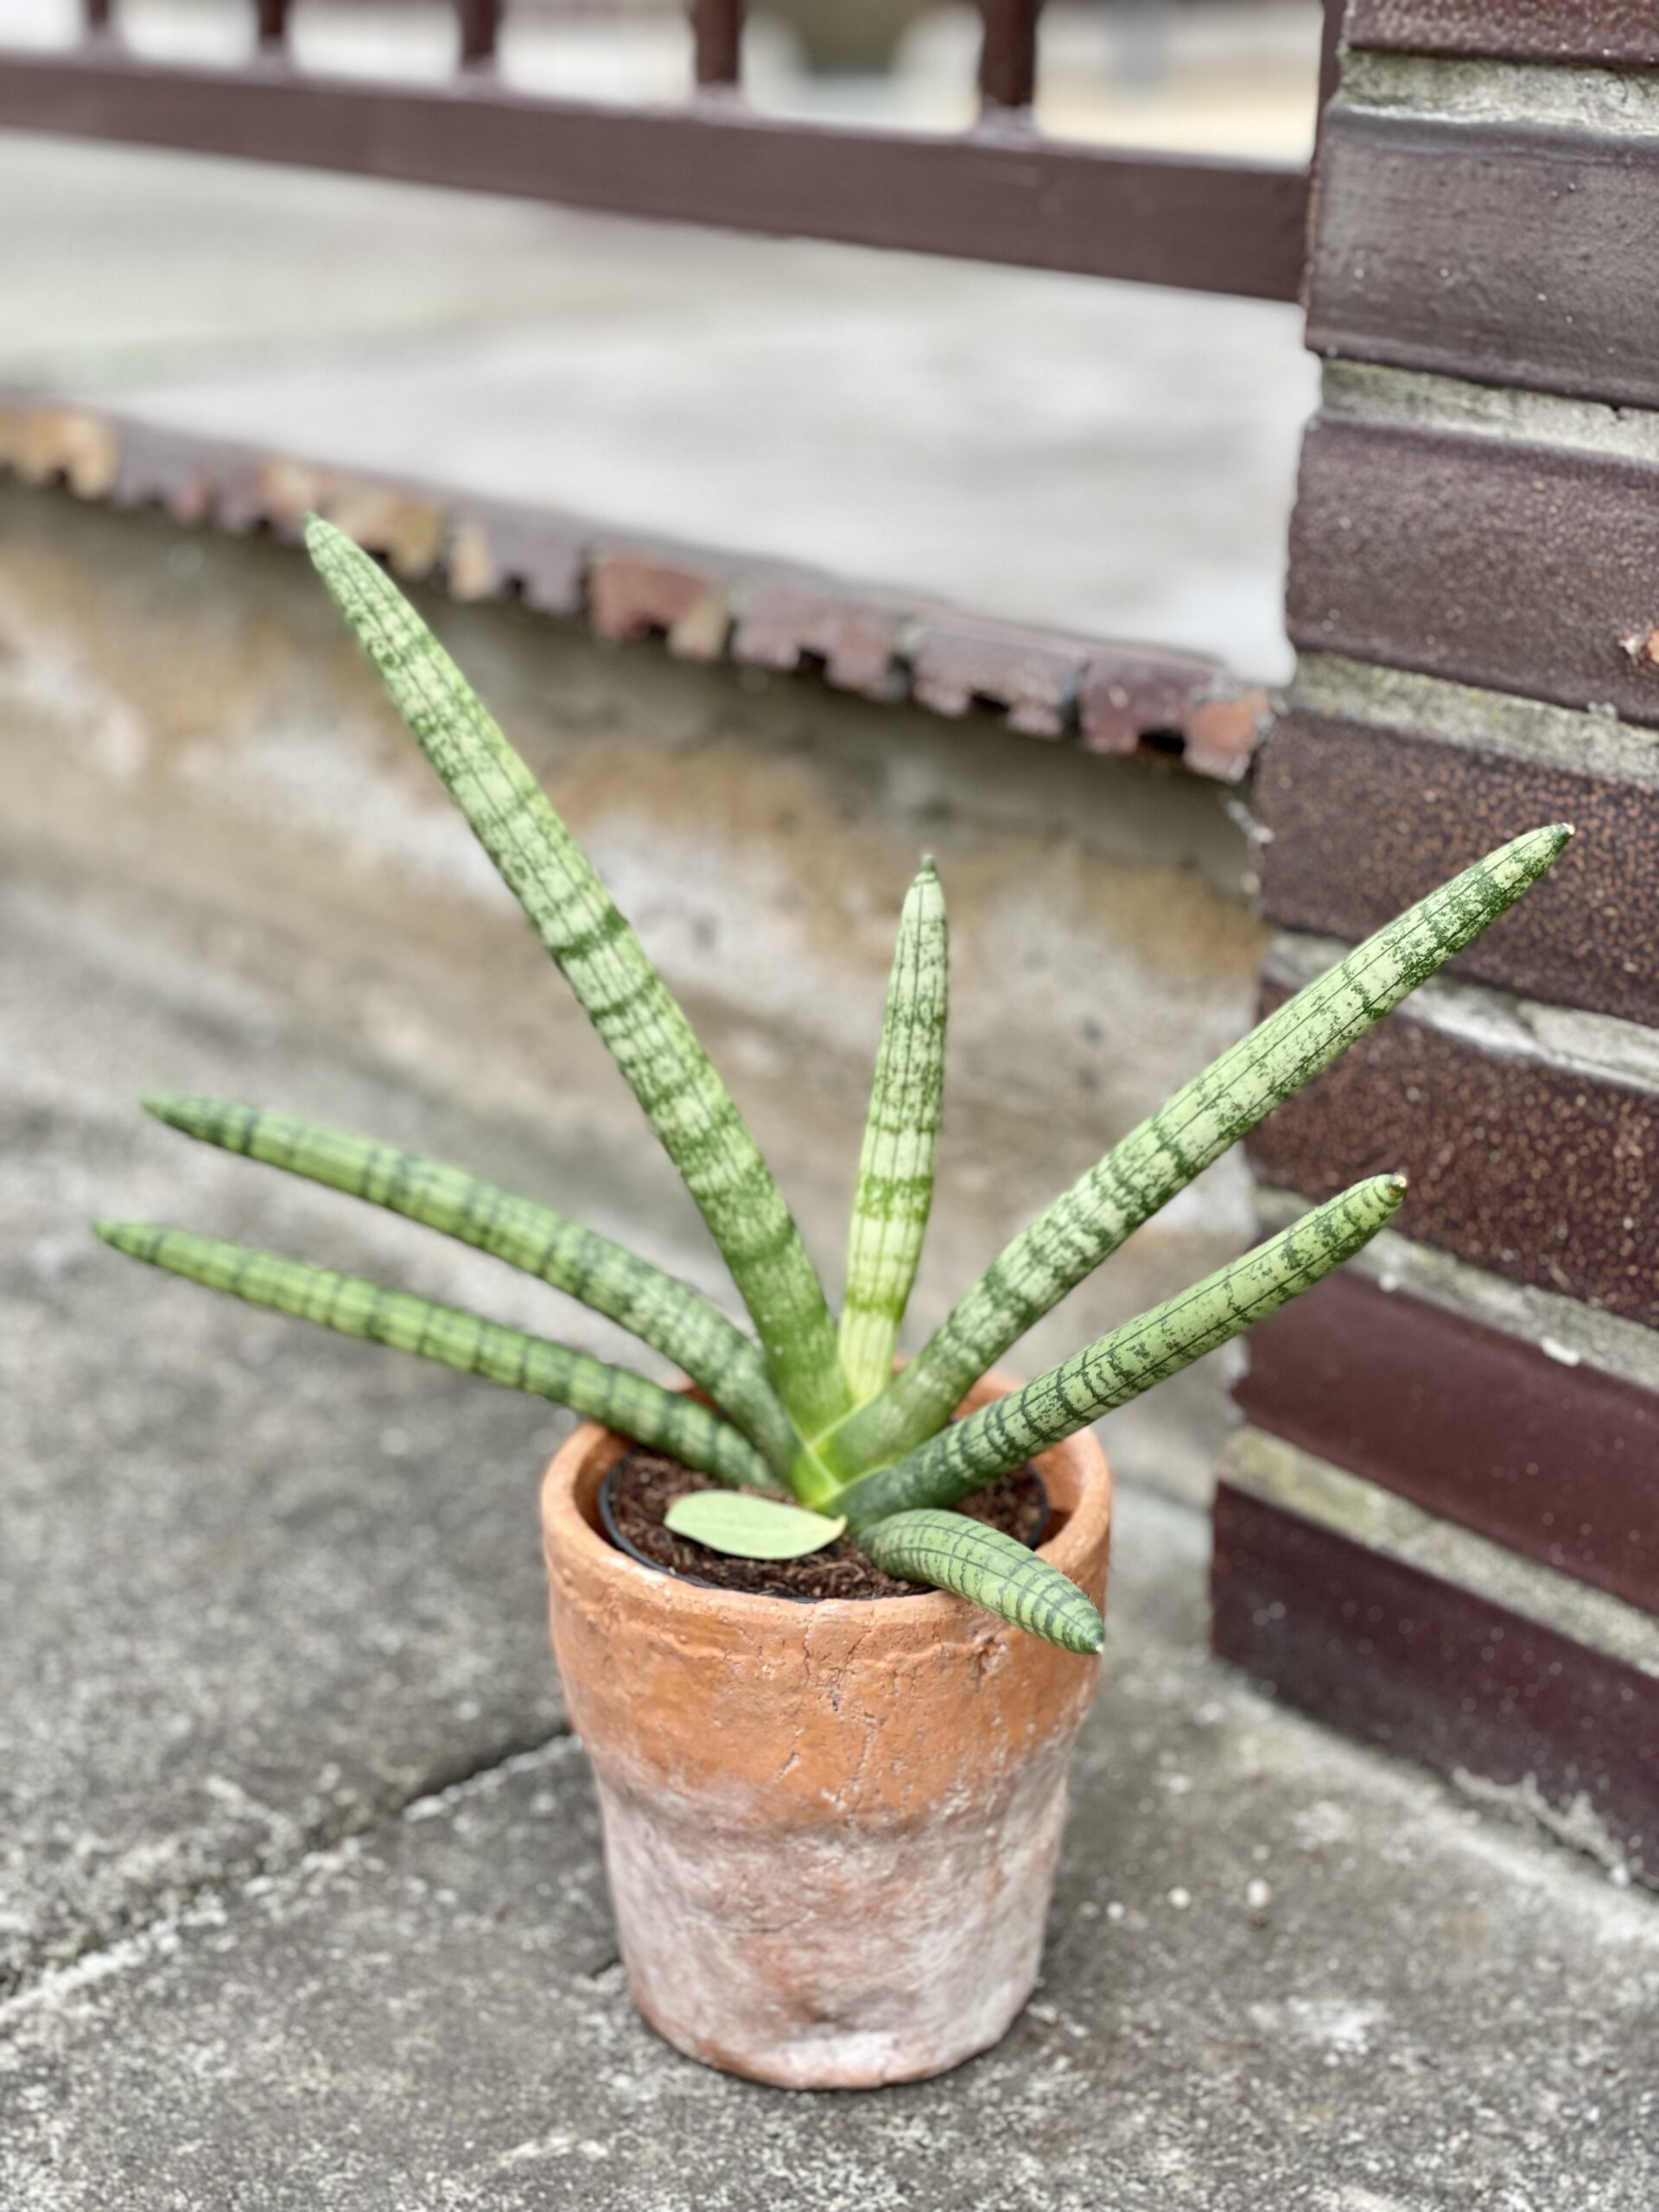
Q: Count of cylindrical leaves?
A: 7